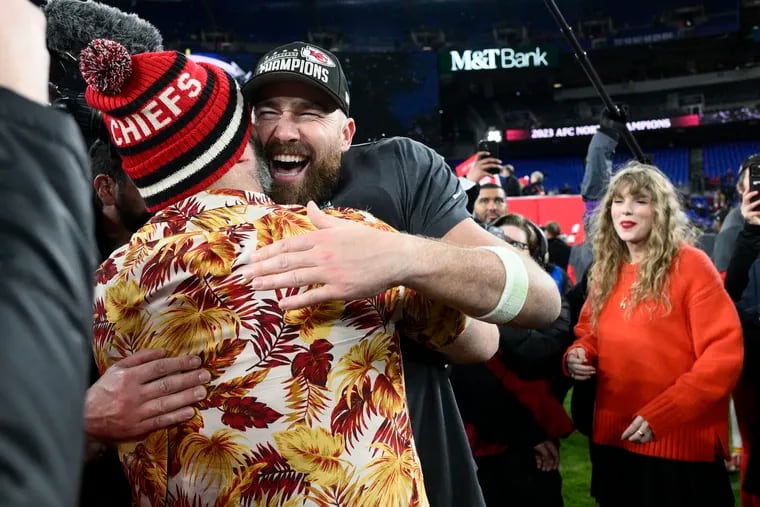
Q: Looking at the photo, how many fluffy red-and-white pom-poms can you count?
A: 1